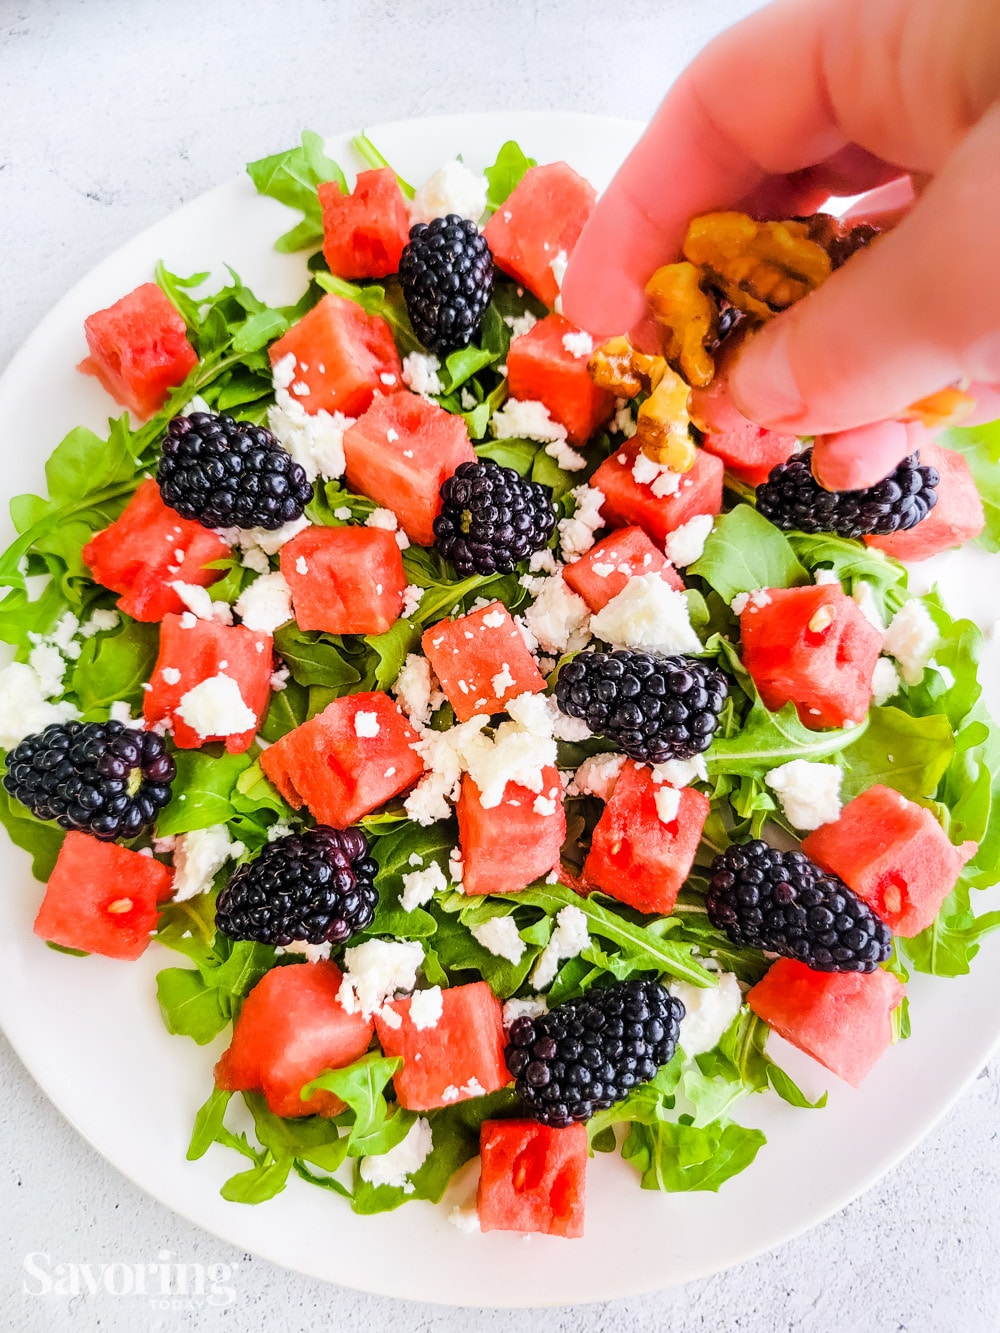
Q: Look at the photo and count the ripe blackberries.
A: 9